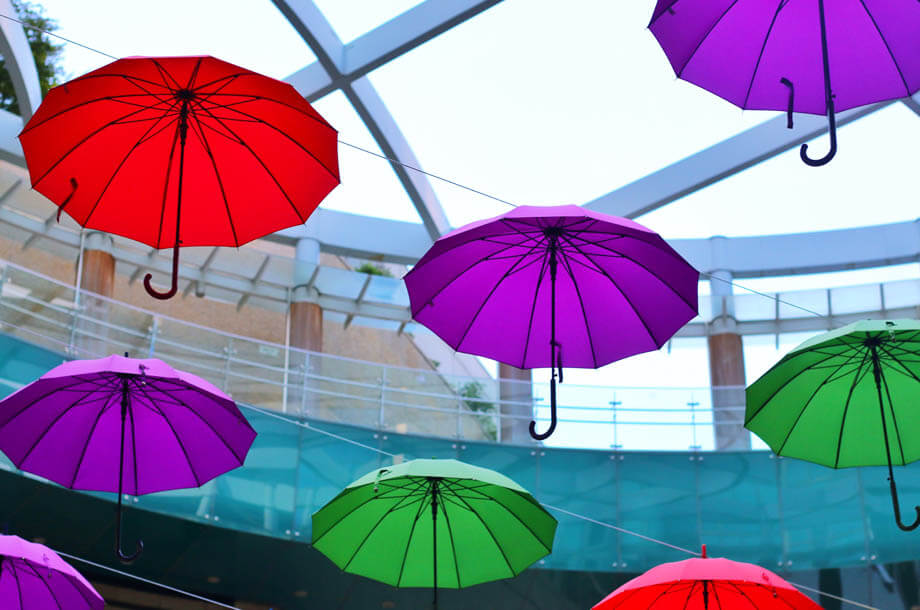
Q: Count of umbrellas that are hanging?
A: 8